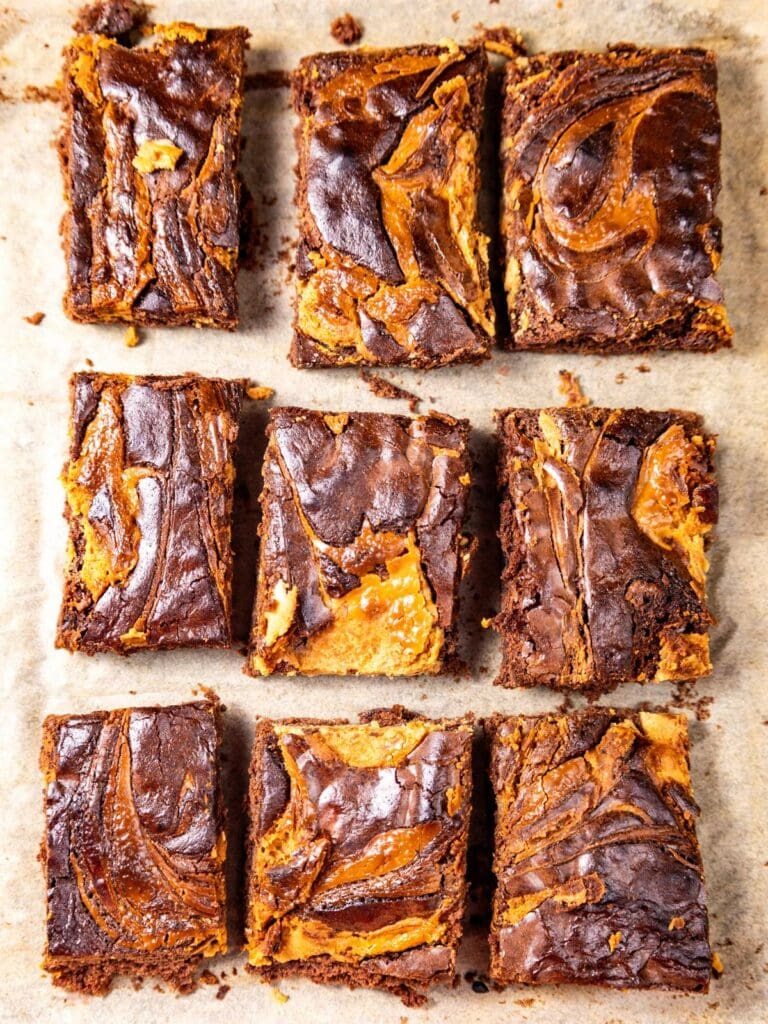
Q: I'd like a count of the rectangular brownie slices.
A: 9